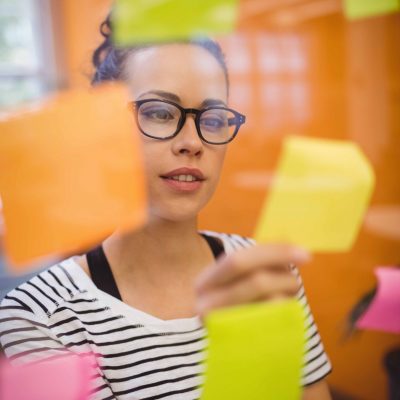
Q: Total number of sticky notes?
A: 7